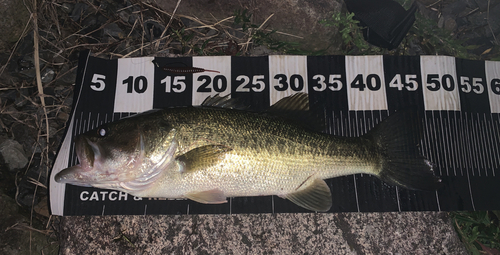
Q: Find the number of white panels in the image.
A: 6